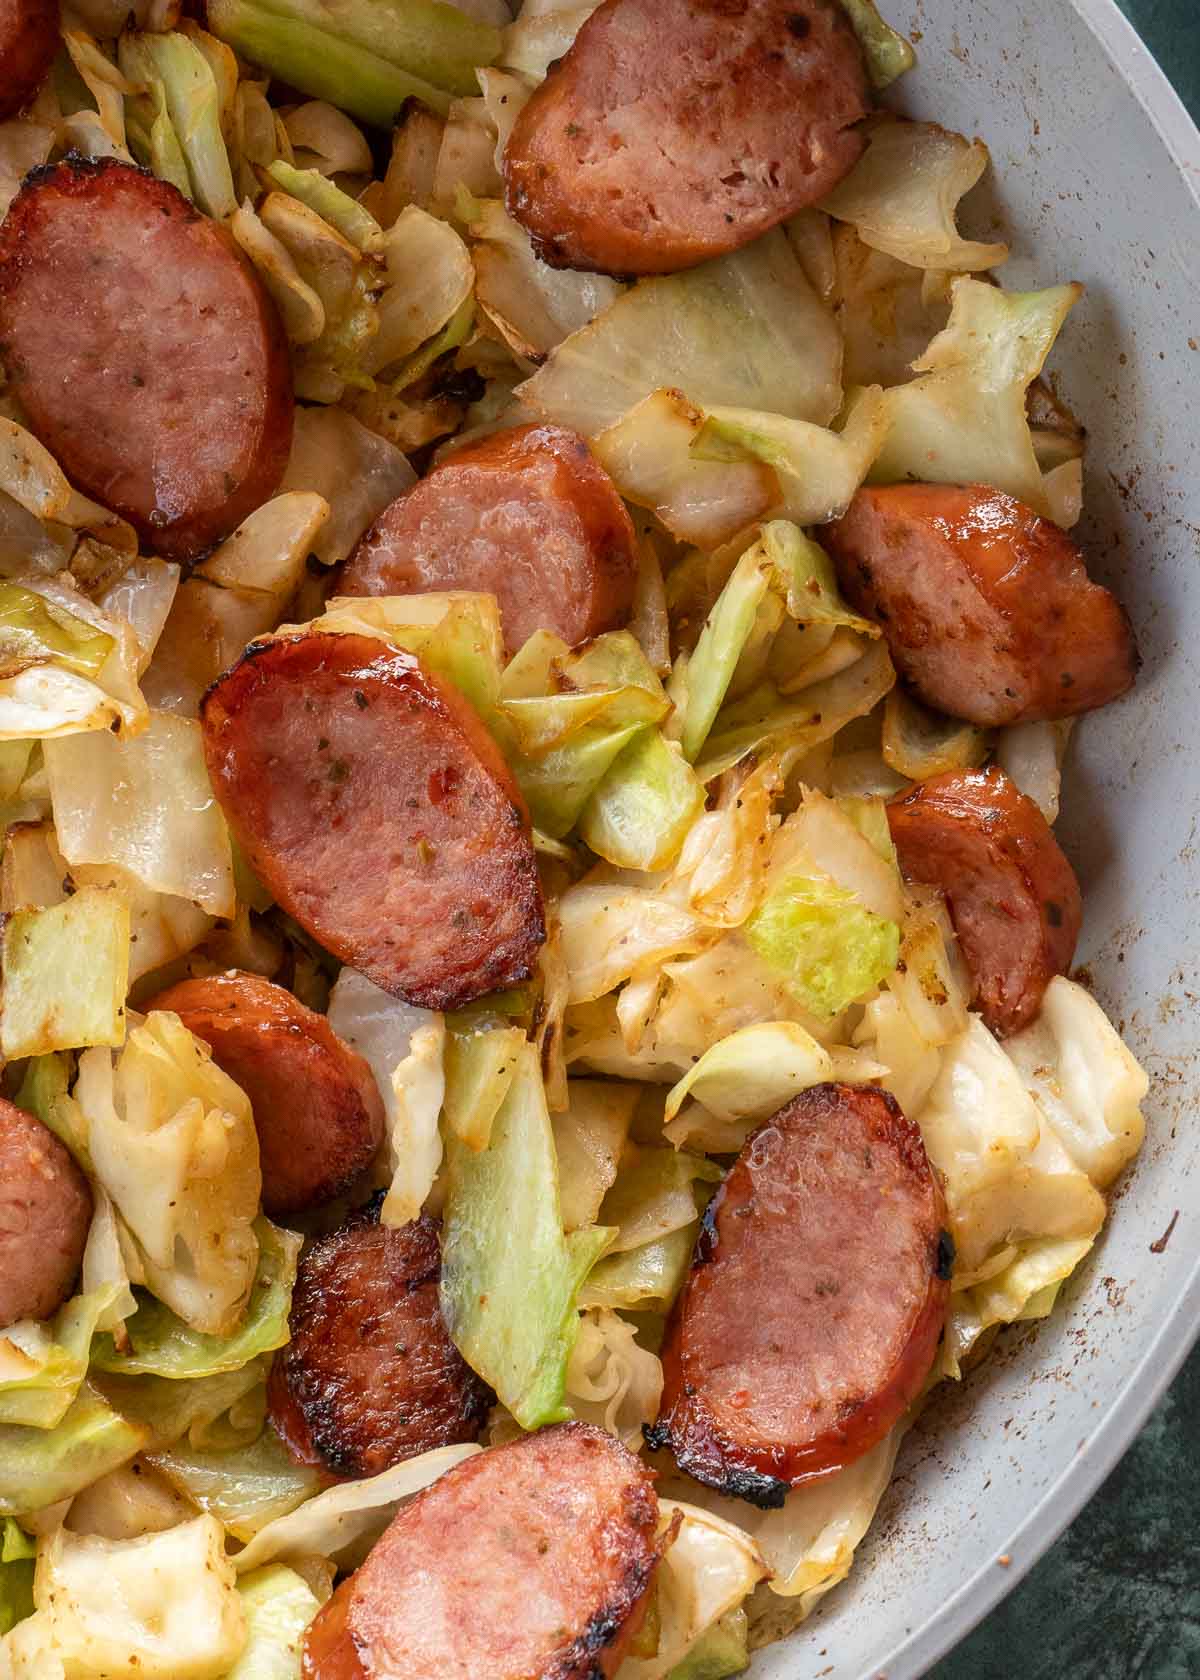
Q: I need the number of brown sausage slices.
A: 12